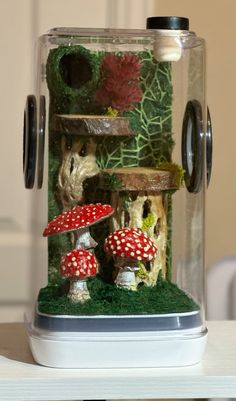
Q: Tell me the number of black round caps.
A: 3